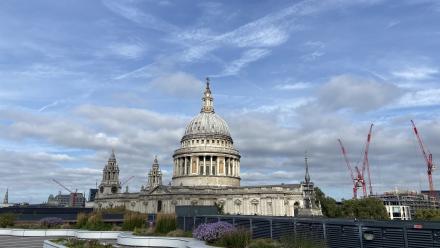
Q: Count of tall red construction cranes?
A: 3